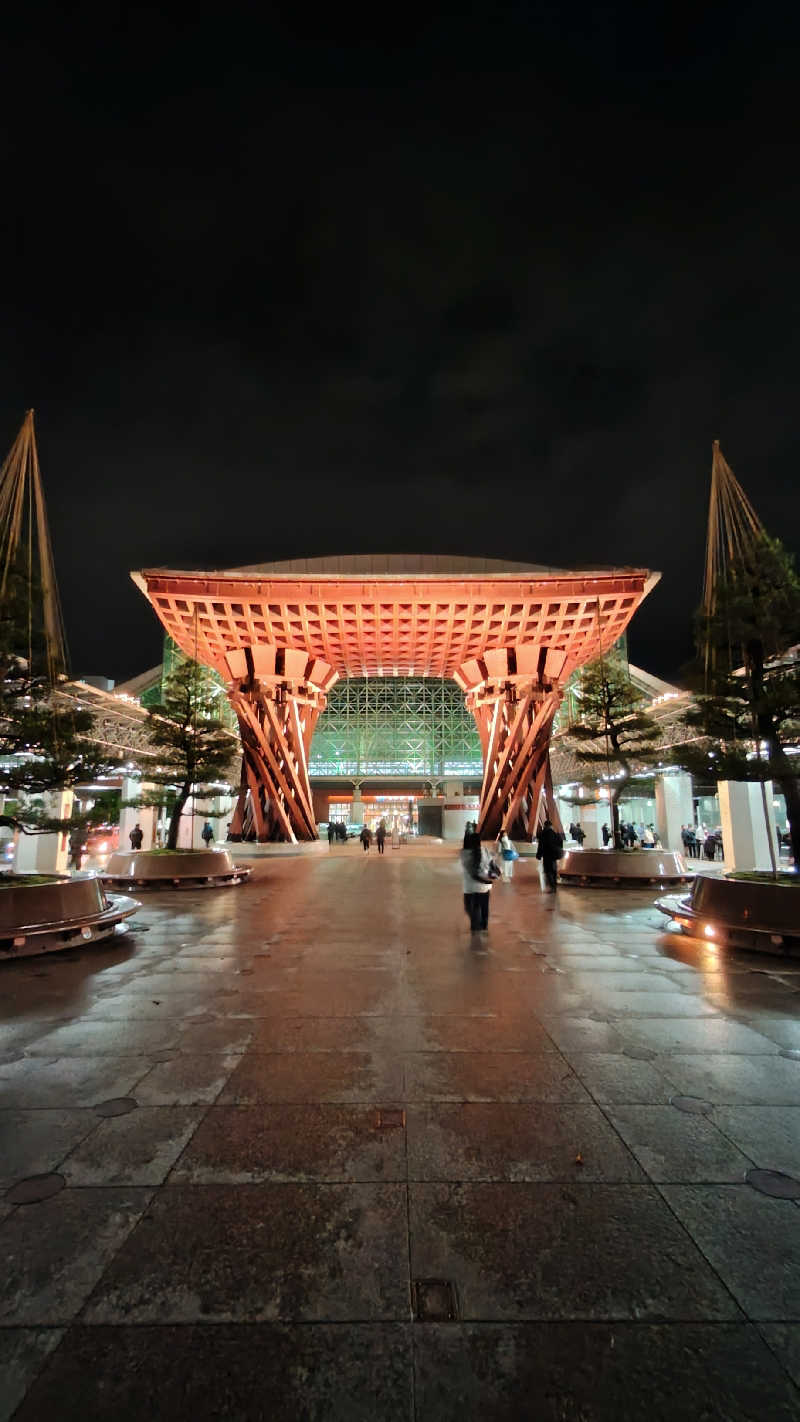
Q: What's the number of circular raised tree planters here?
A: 4